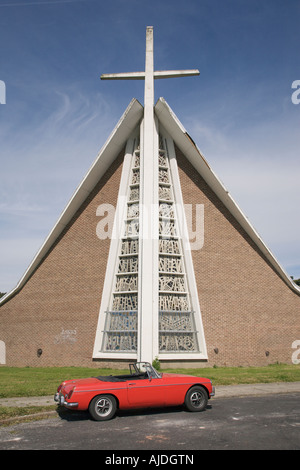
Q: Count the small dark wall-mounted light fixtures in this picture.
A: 3